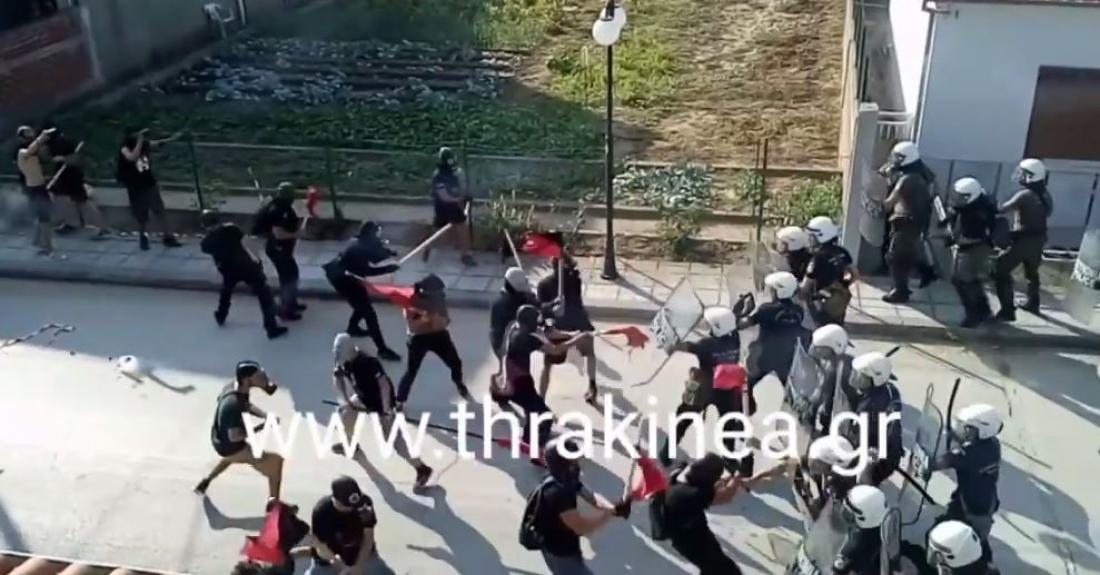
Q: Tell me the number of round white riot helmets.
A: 13